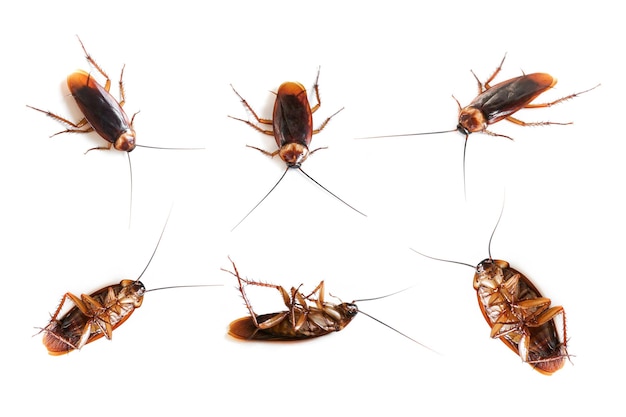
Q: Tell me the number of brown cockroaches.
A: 6